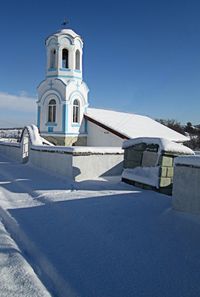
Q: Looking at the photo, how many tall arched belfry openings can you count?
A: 3